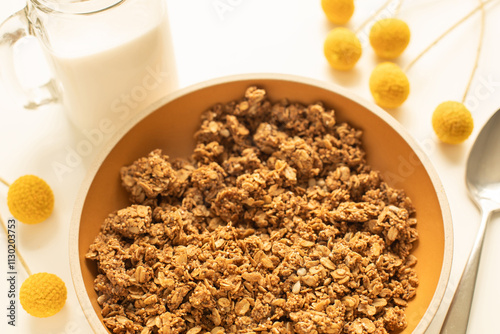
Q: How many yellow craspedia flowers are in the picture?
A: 7